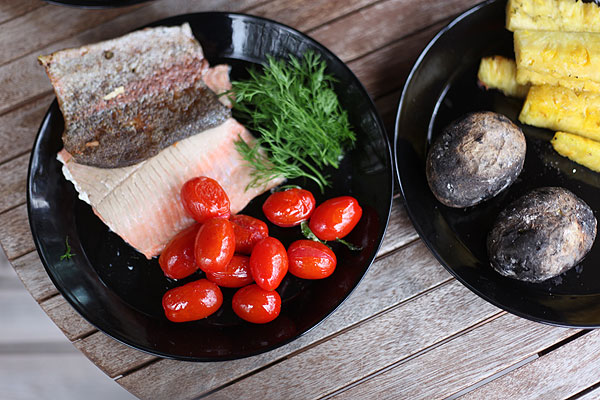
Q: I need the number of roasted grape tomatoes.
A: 11